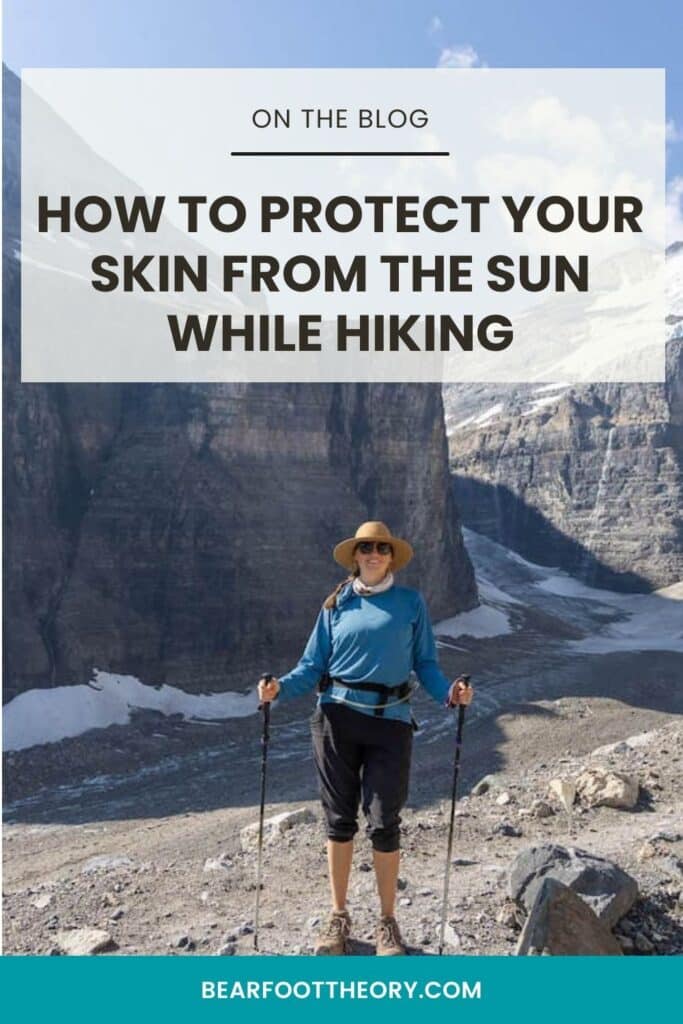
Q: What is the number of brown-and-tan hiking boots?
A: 2